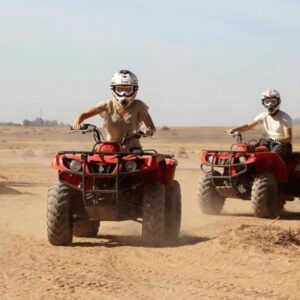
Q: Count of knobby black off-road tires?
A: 6